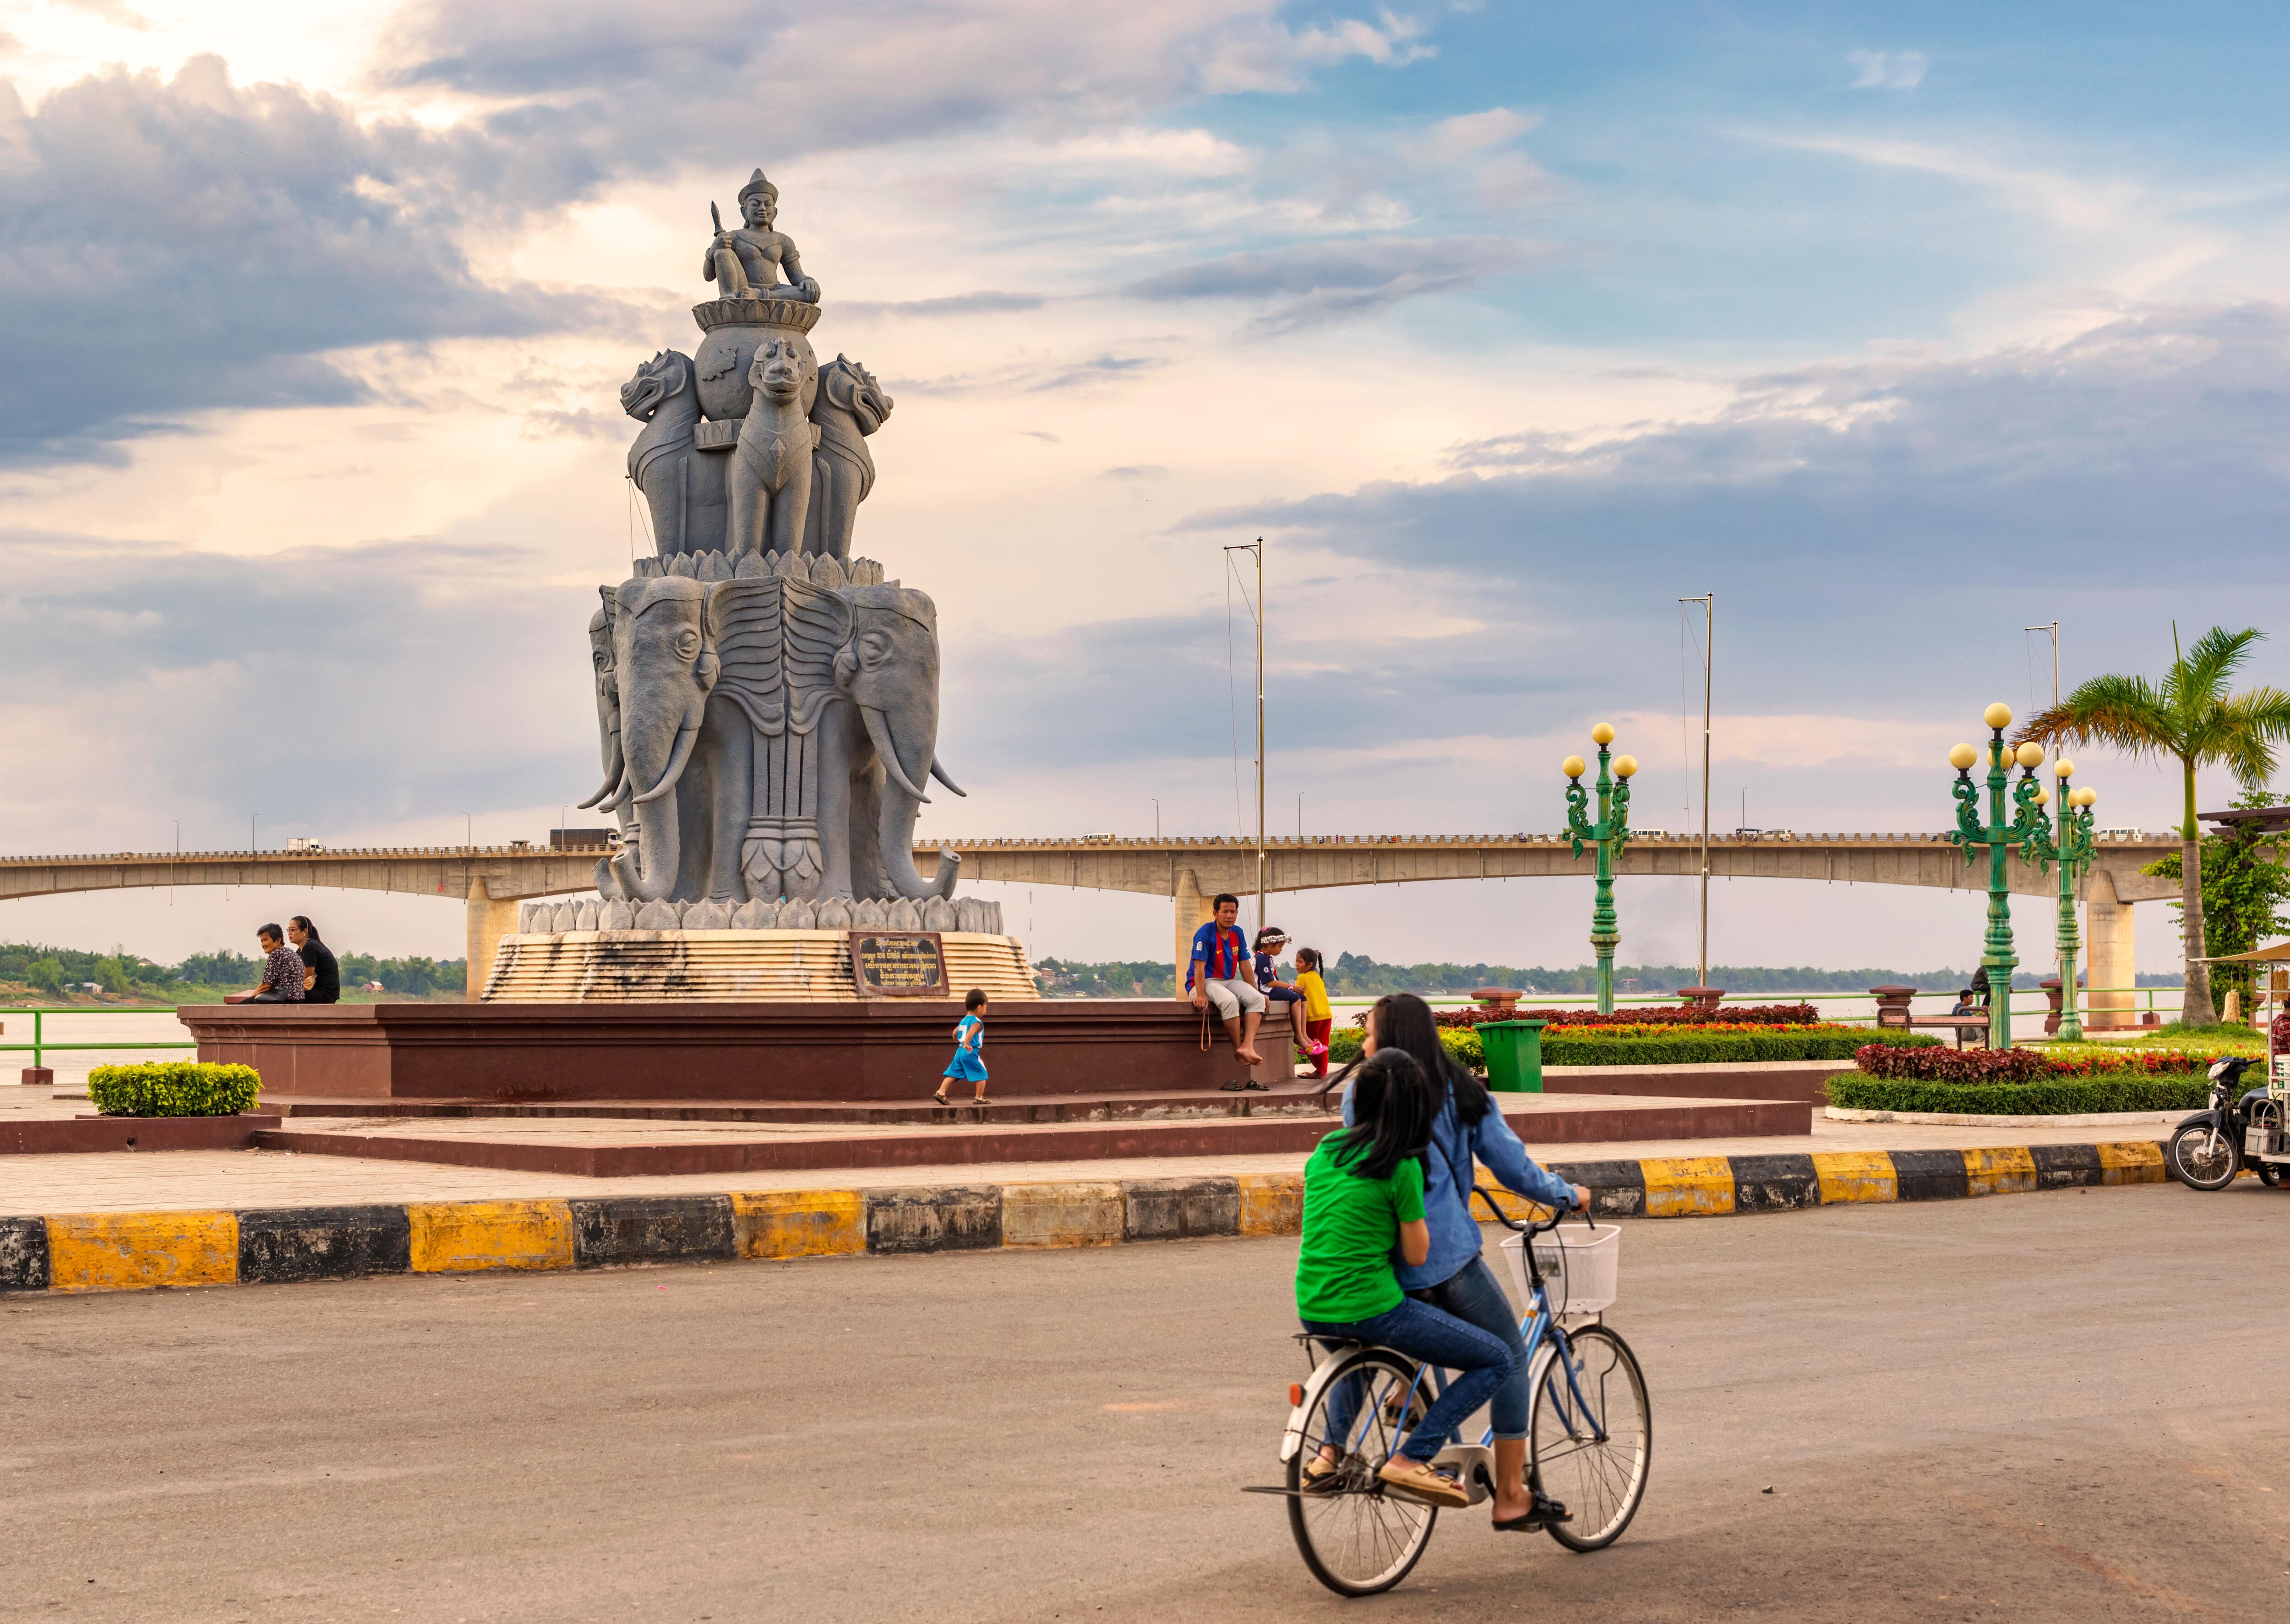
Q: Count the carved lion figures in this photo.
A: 3